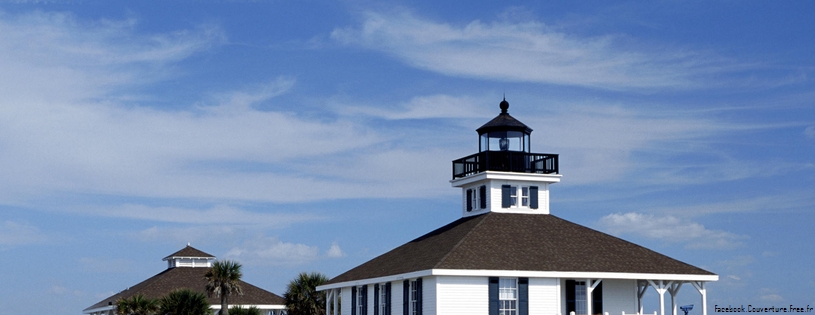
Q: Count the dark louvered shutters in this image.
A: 14